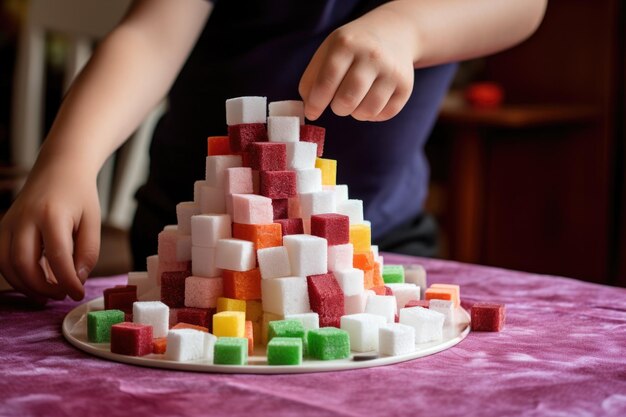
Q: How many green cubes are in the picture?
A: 6